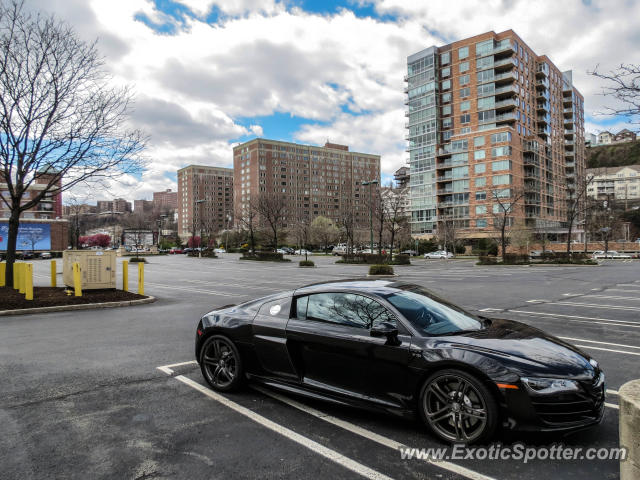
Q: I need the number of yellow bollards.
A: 8